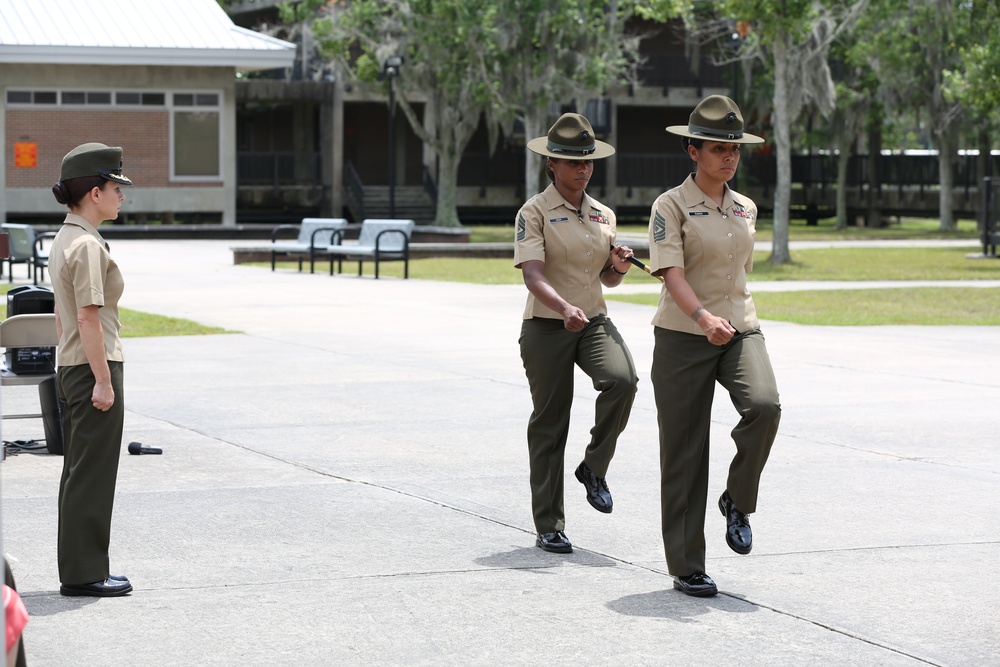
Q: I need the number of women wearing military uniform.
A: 3